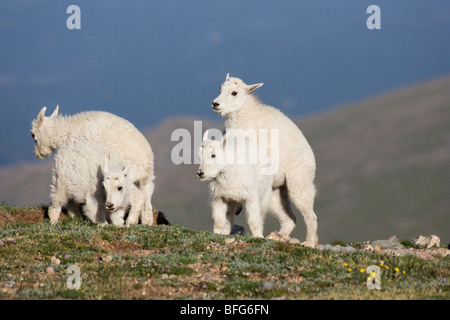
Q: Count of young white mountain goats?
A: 4